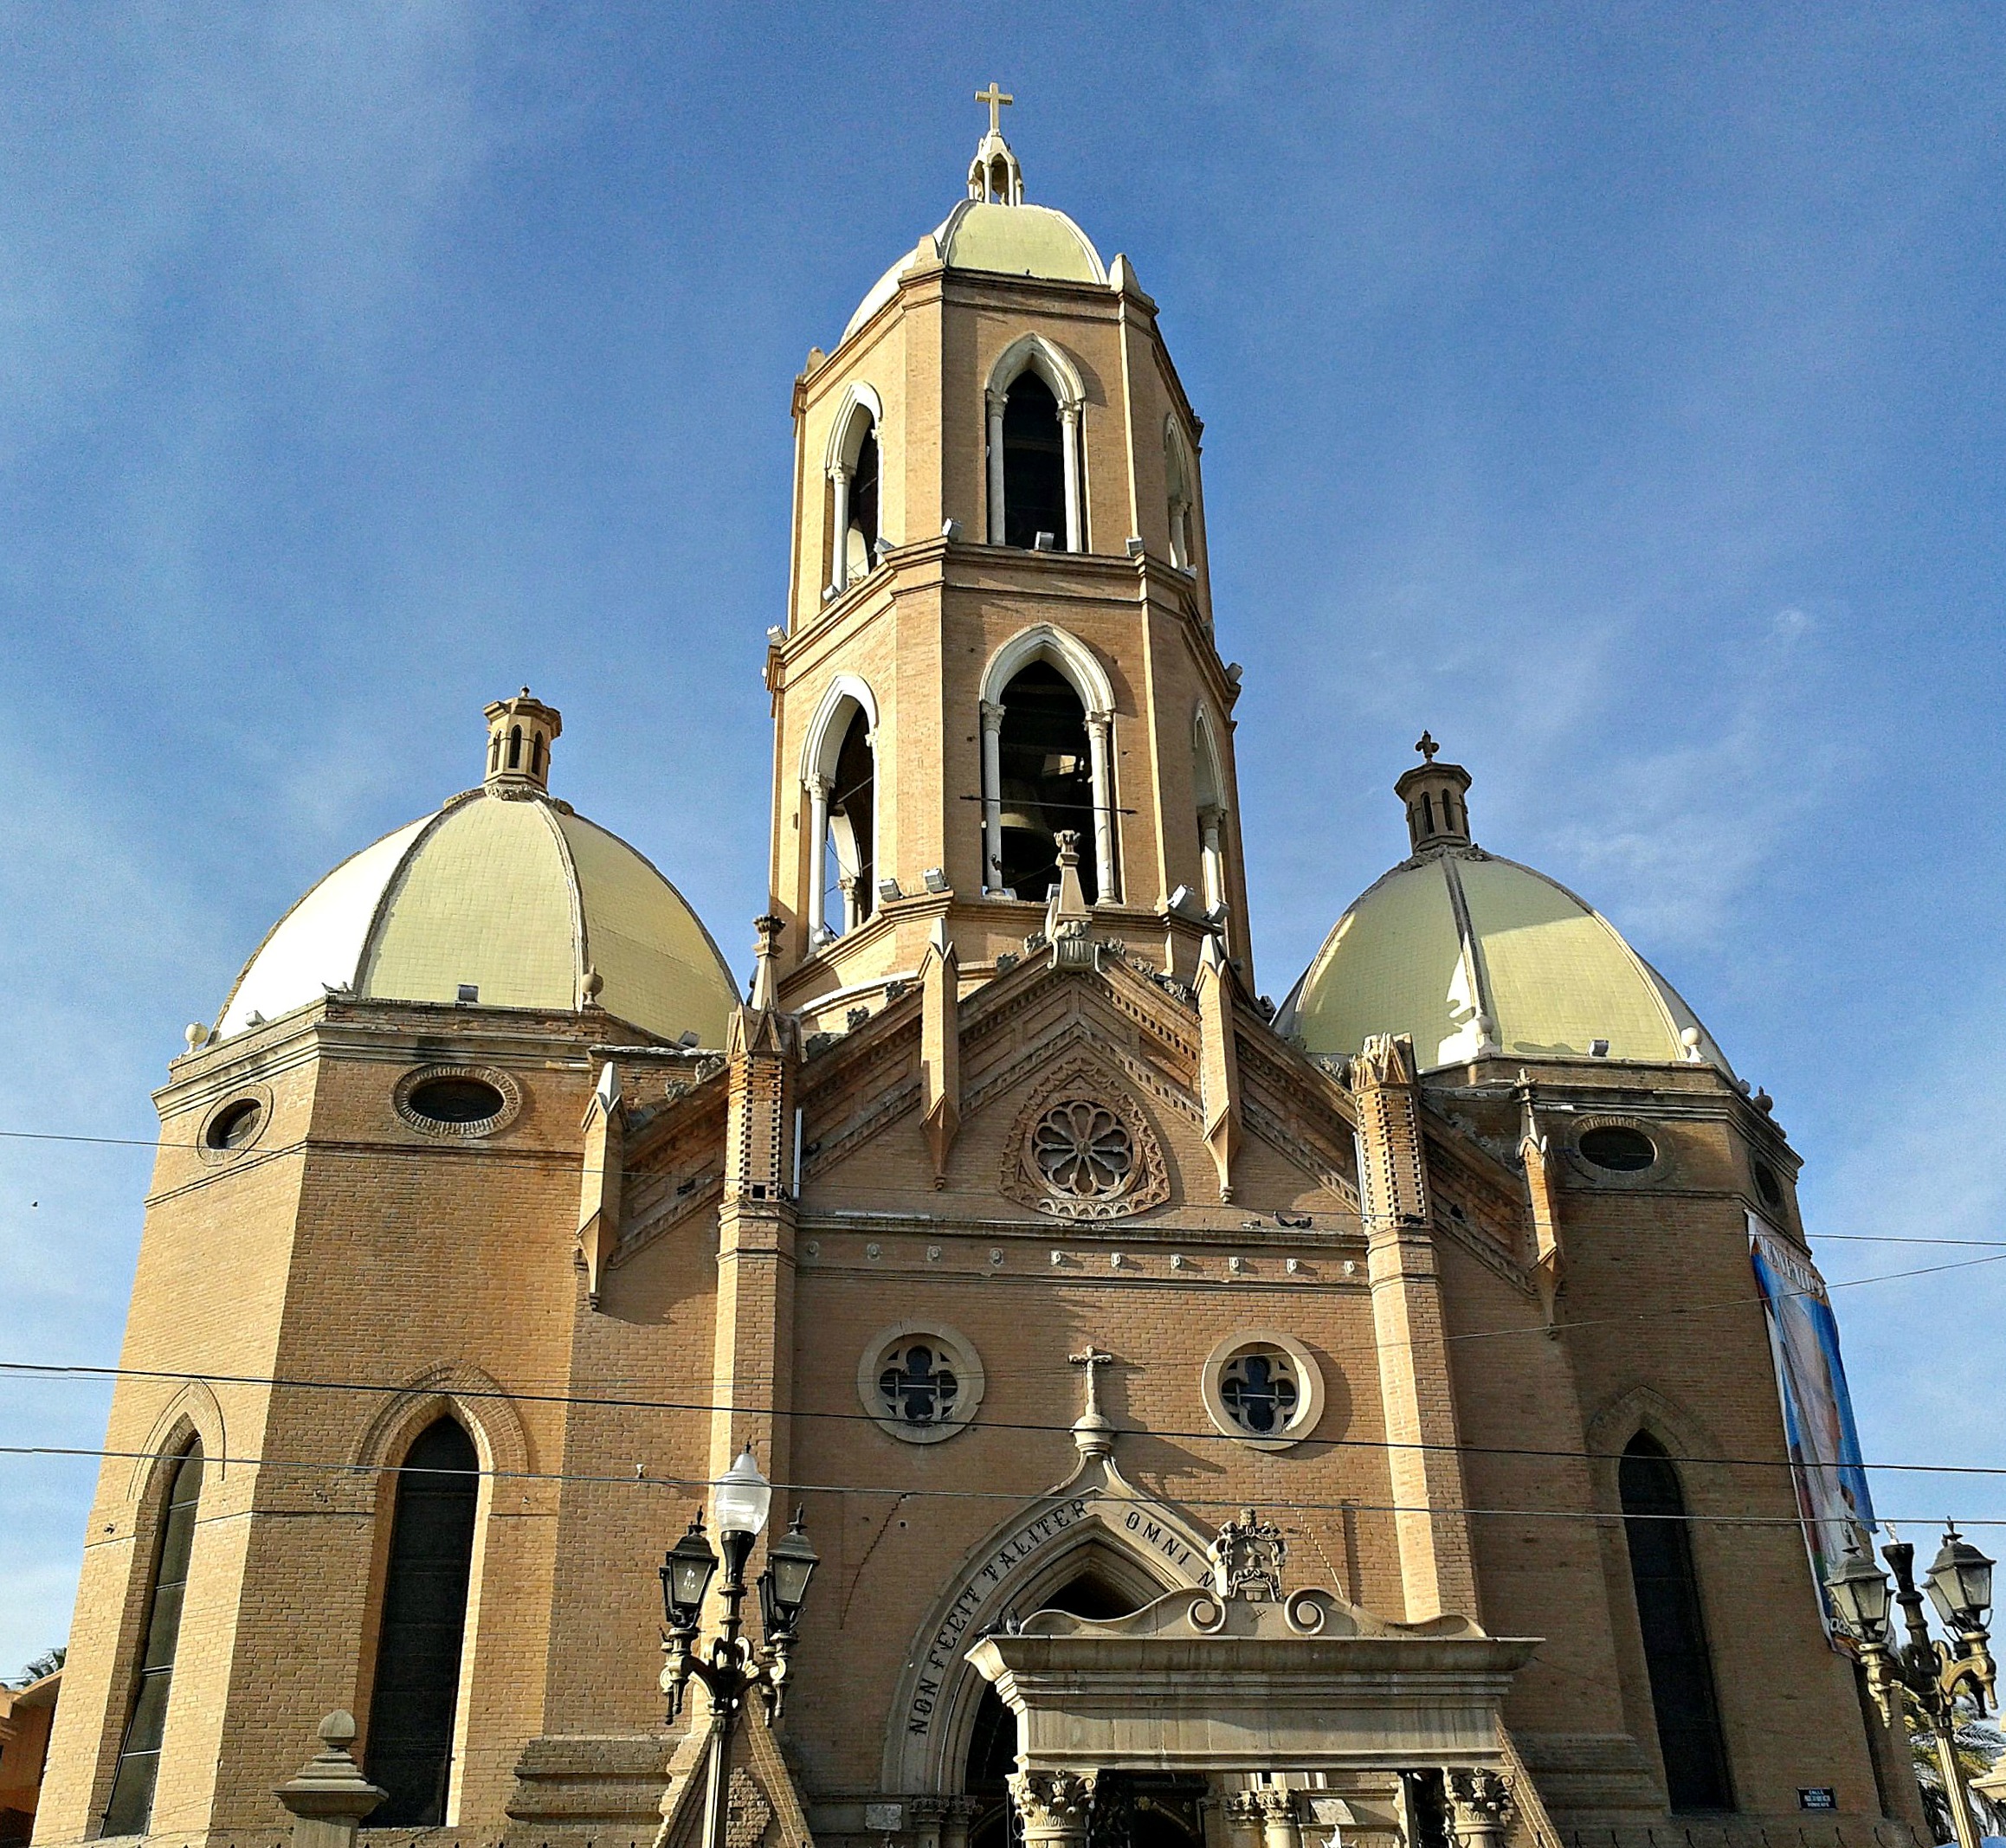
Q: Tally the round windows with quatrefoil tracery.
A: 2